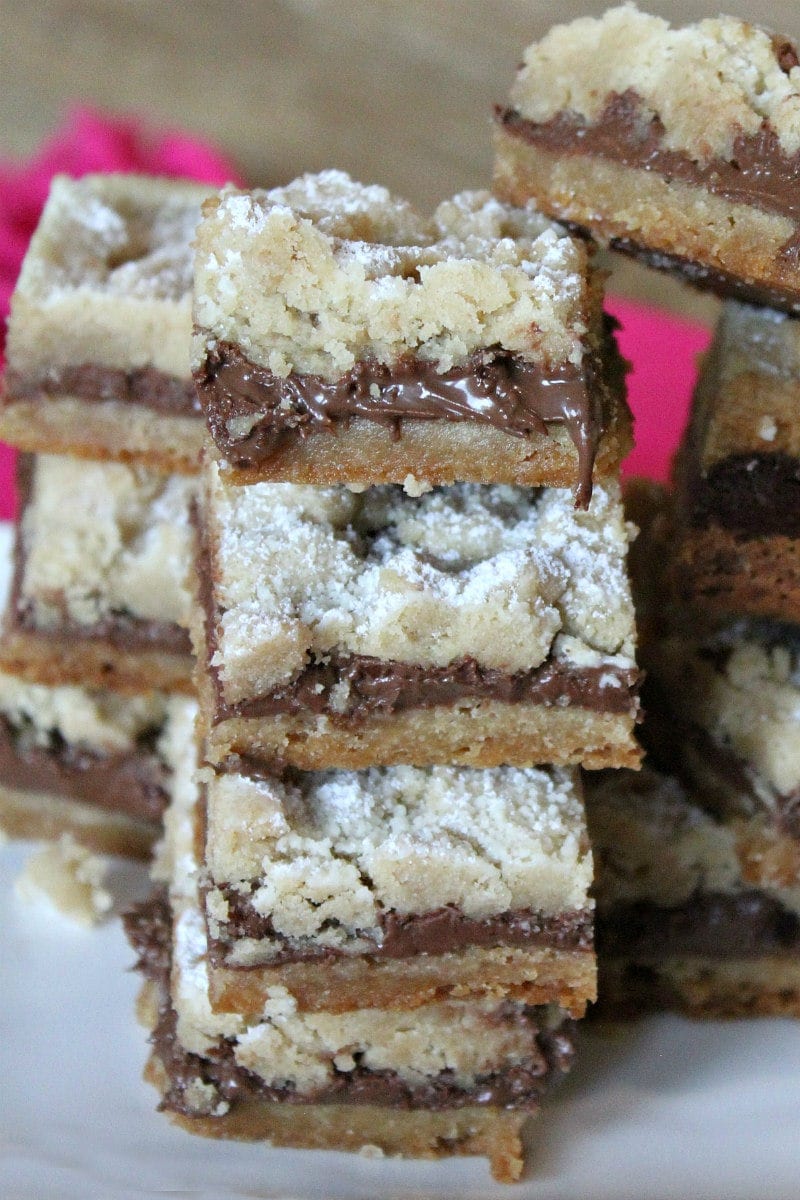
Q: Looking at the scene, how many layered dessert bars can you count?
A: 11